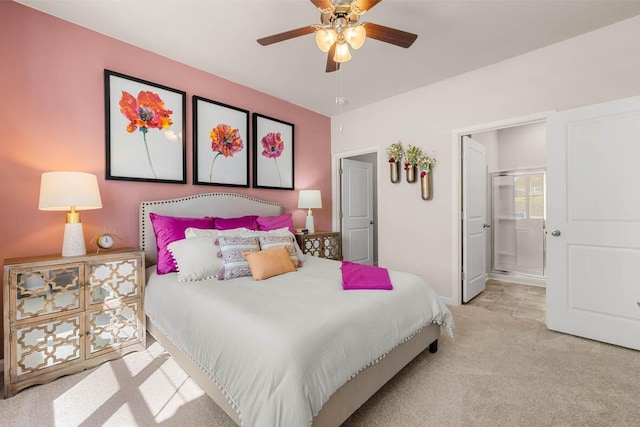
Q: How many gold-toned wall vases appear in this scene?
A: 3